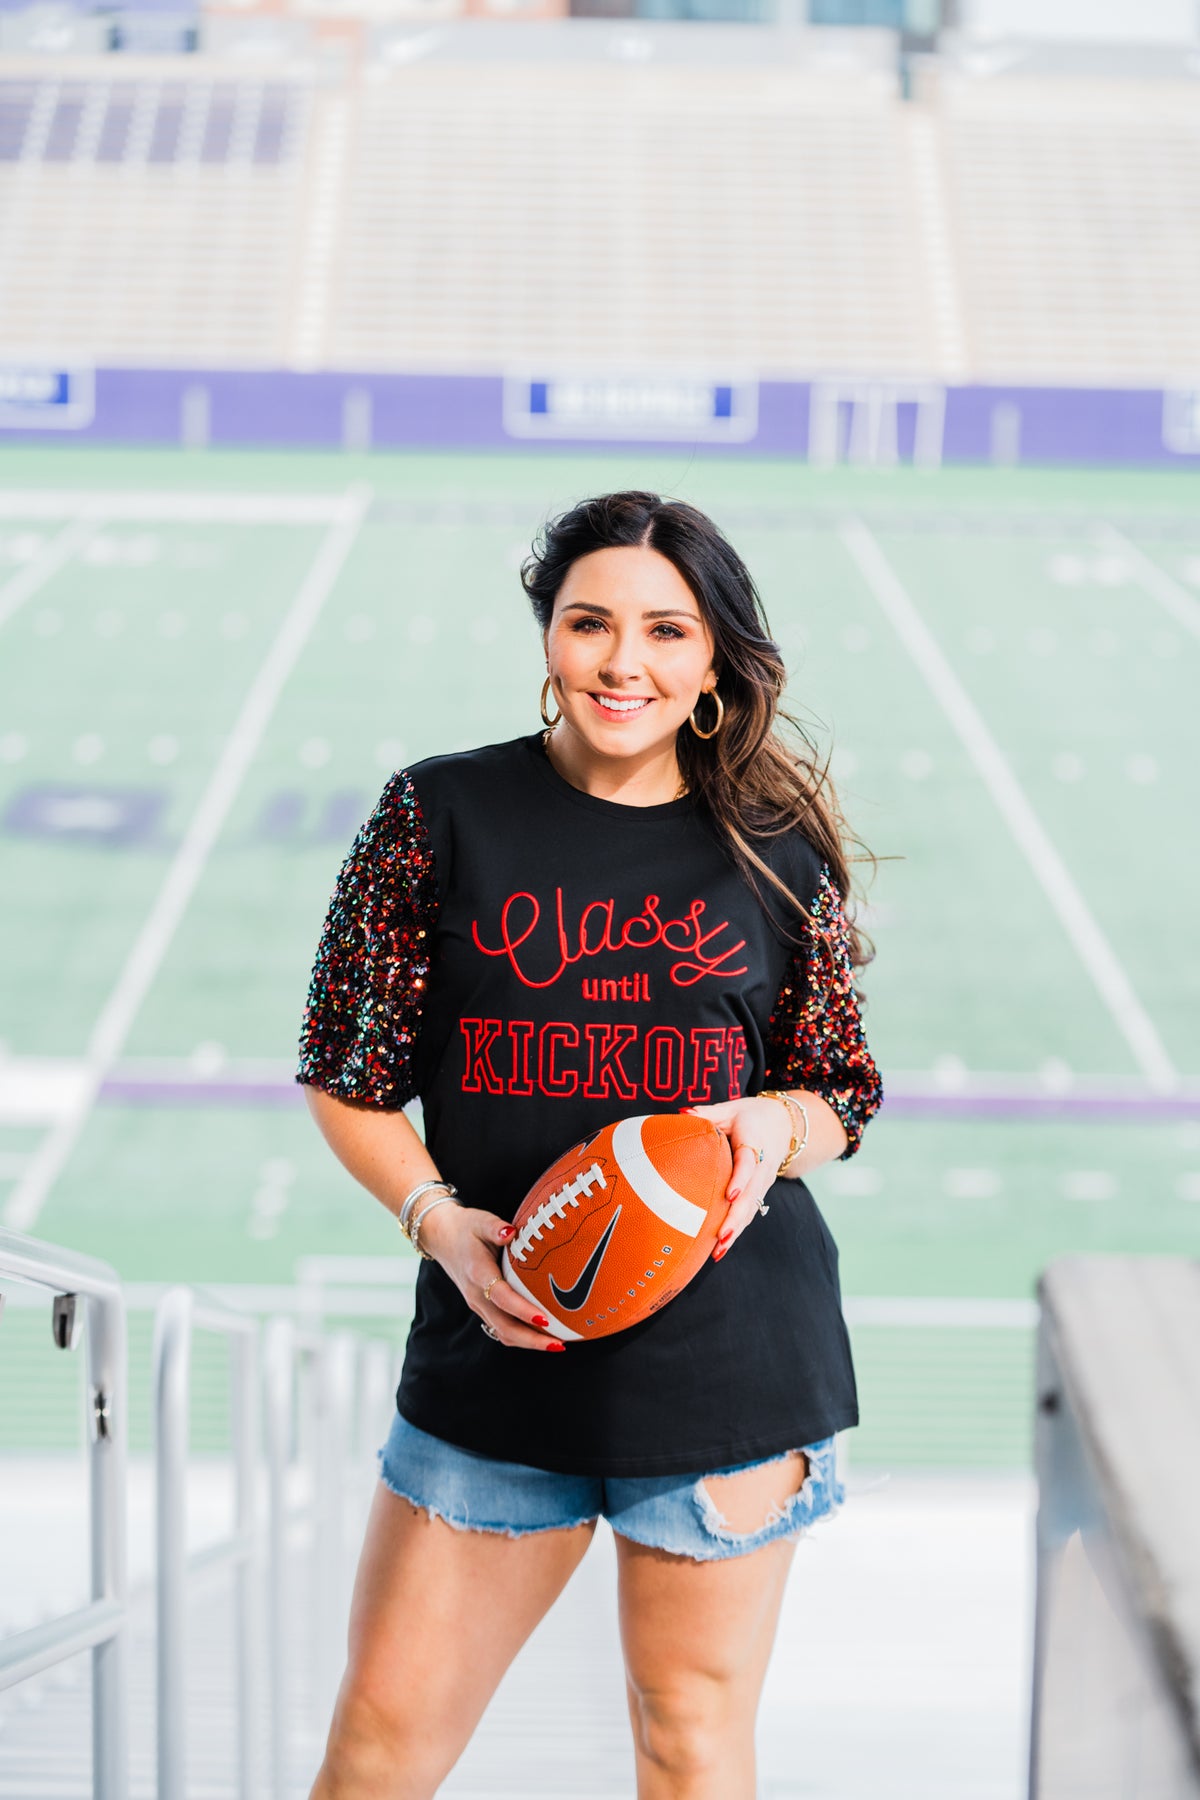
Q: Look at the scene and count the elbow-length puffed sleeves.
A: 2